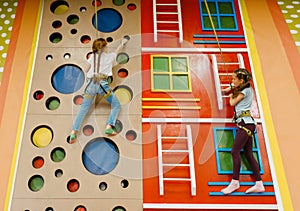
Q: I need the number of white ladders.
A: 3